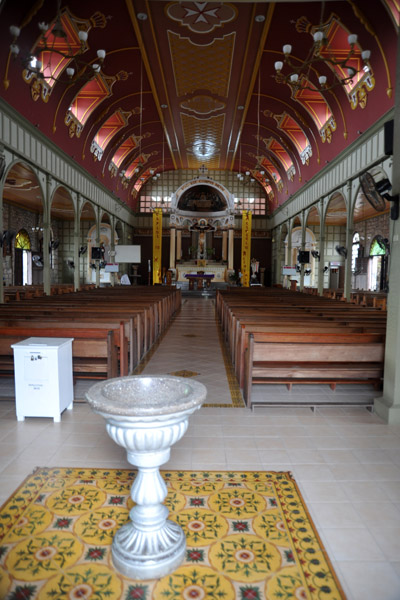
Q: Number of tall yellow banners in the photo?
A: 2